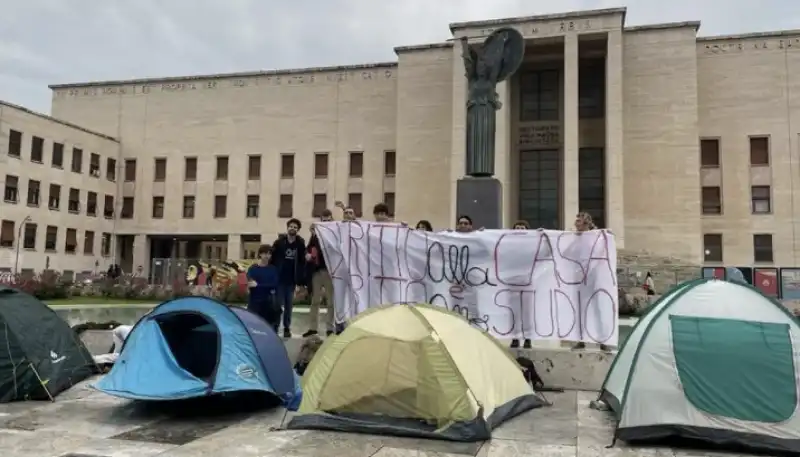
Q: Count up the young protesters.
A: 9